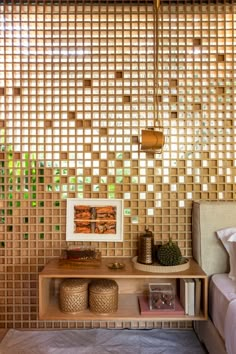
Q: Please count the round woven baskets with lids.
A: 2